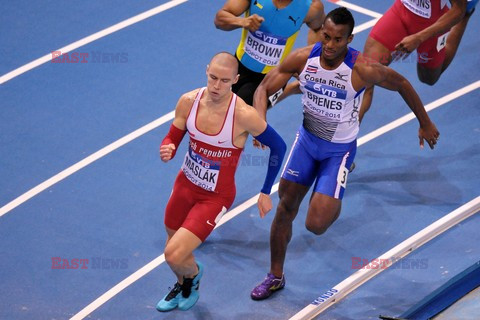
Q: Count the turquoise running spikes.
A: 2